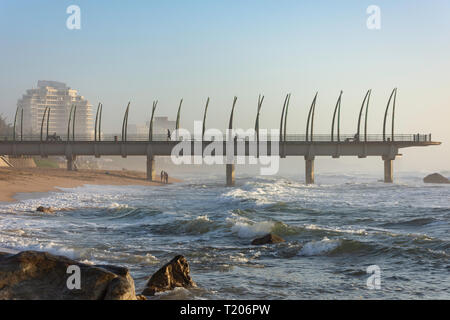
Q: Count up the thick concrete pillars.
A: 5